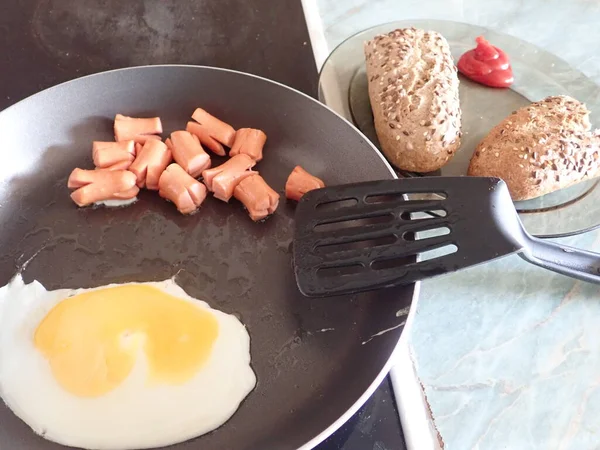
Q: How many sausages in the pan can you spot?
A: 11